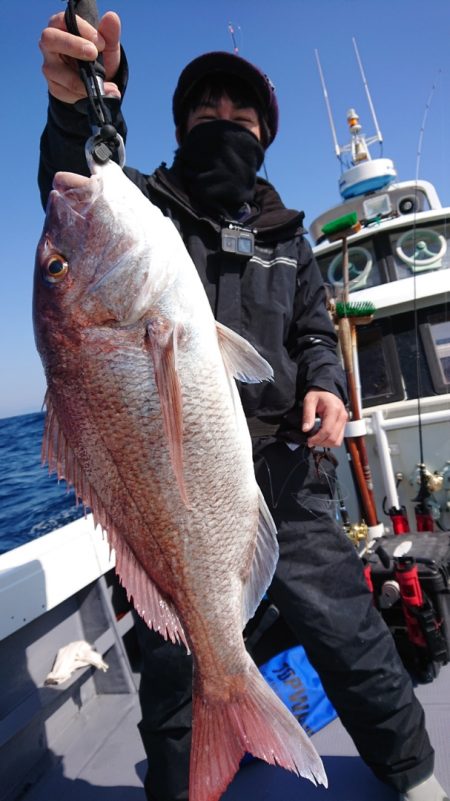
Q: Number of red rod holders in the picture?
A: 4